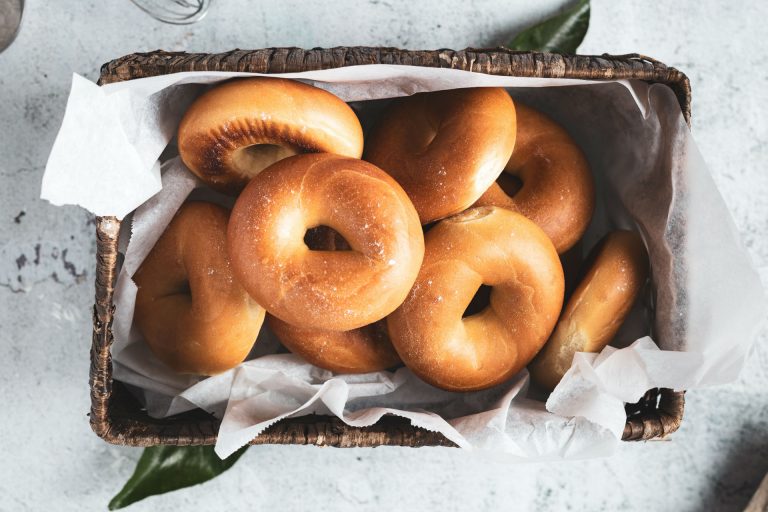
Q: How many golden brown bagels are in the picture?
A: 8